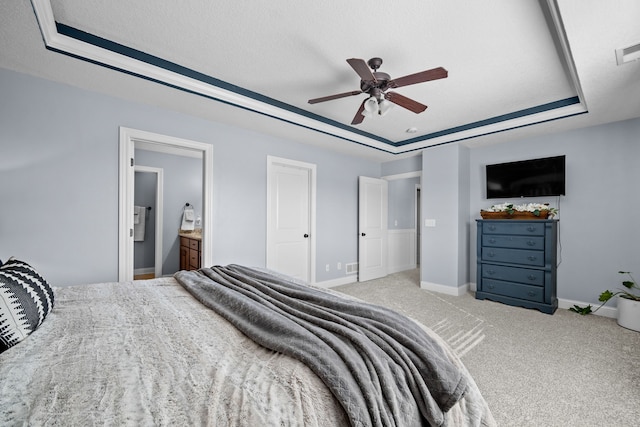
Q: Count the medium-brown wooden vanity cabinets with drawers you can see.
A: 1